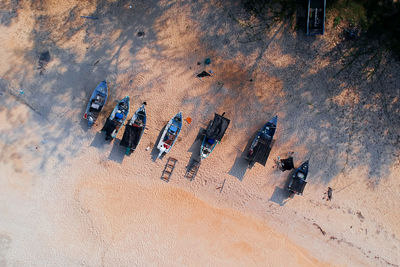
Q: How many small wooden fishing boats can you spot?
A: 7